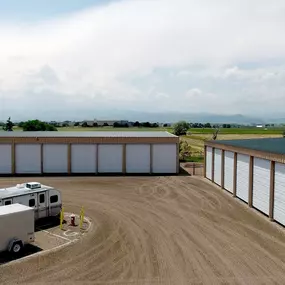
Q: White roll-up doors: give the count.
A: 13